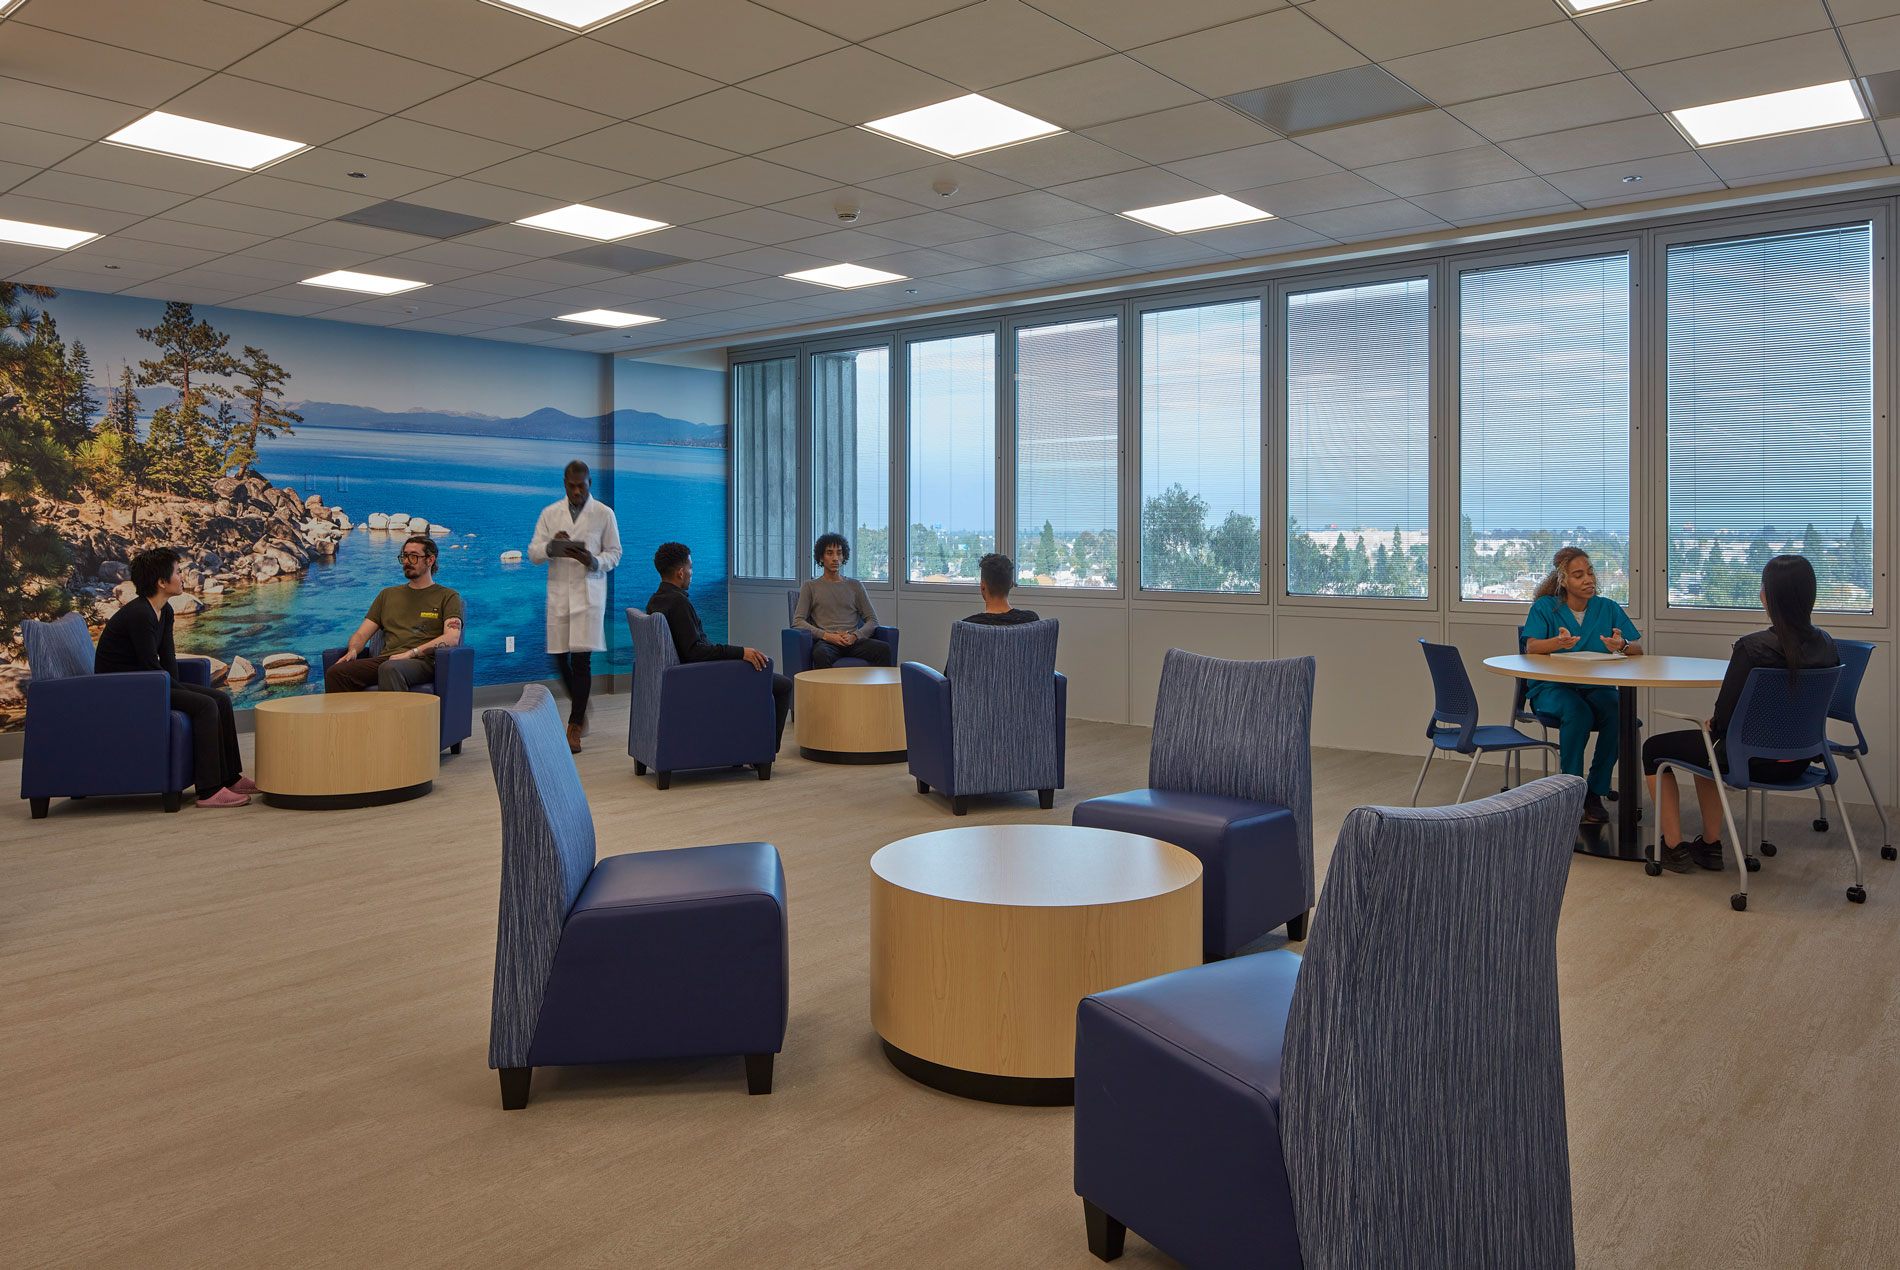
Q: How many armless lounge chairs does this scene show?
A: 3